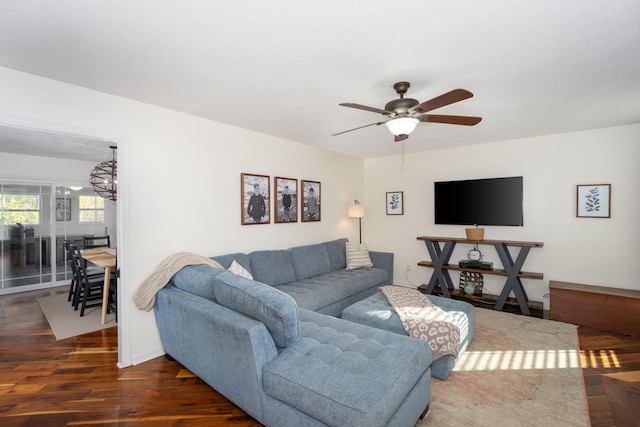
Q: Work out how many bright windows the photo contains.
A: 2